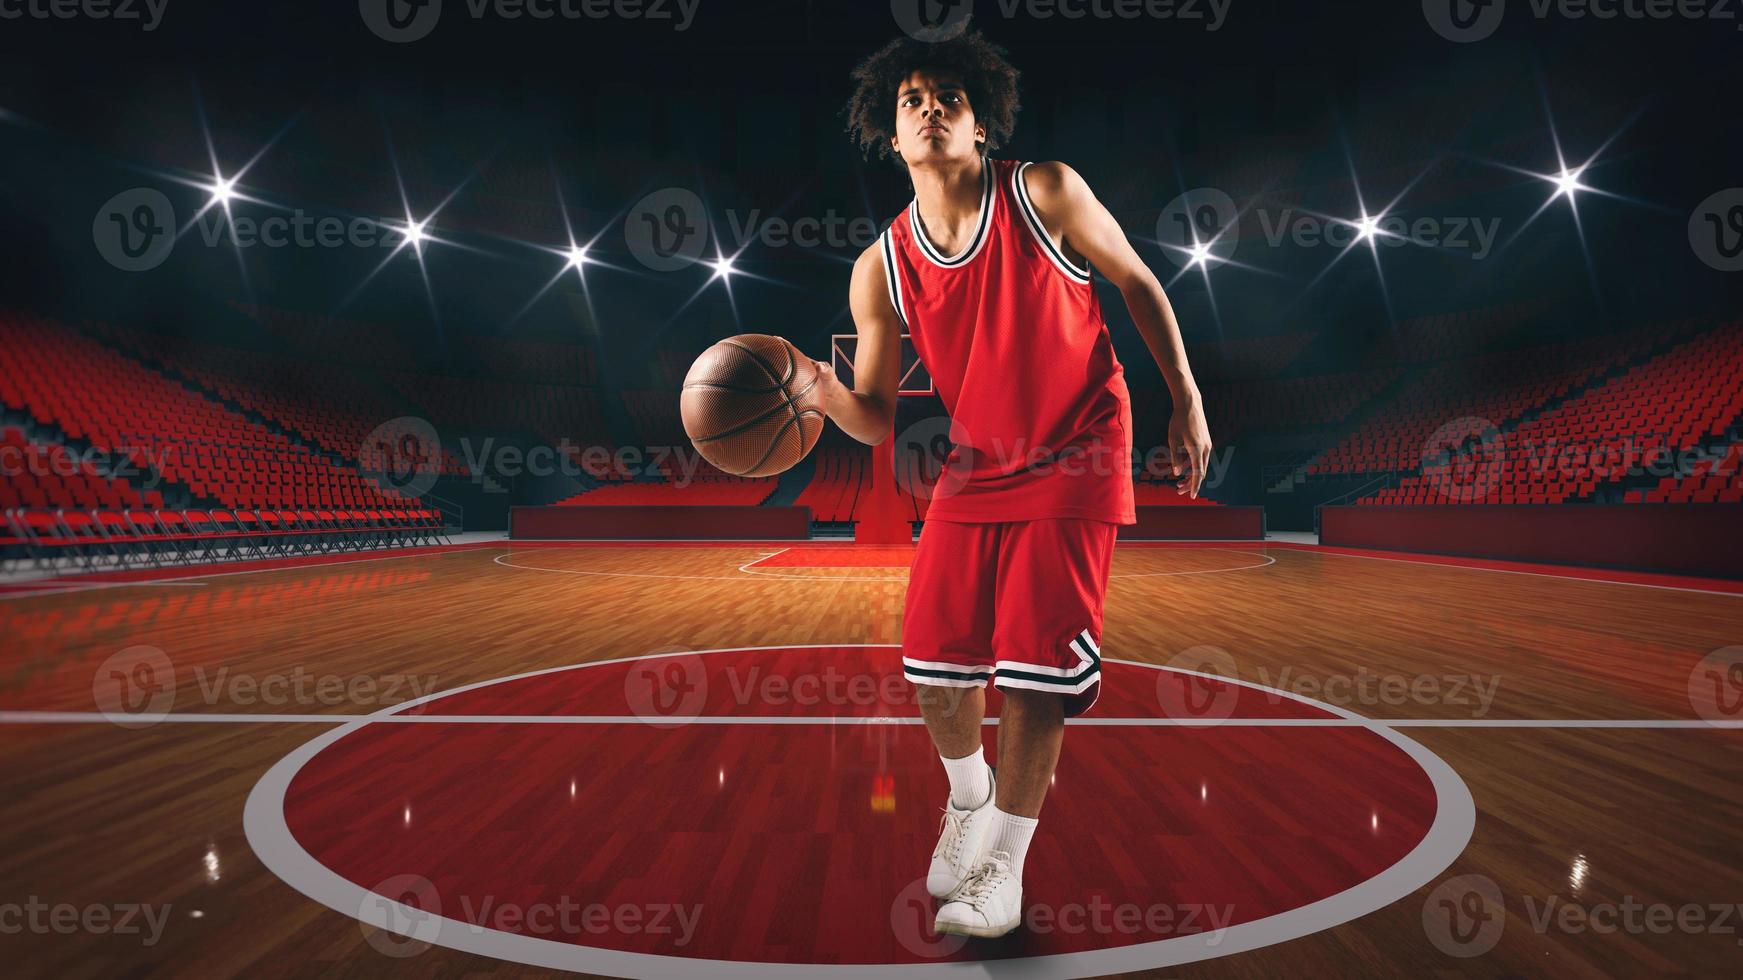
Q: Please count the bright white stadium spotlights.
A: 7